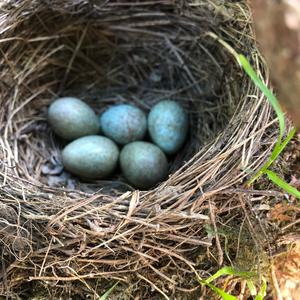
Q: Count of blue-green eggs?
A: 5